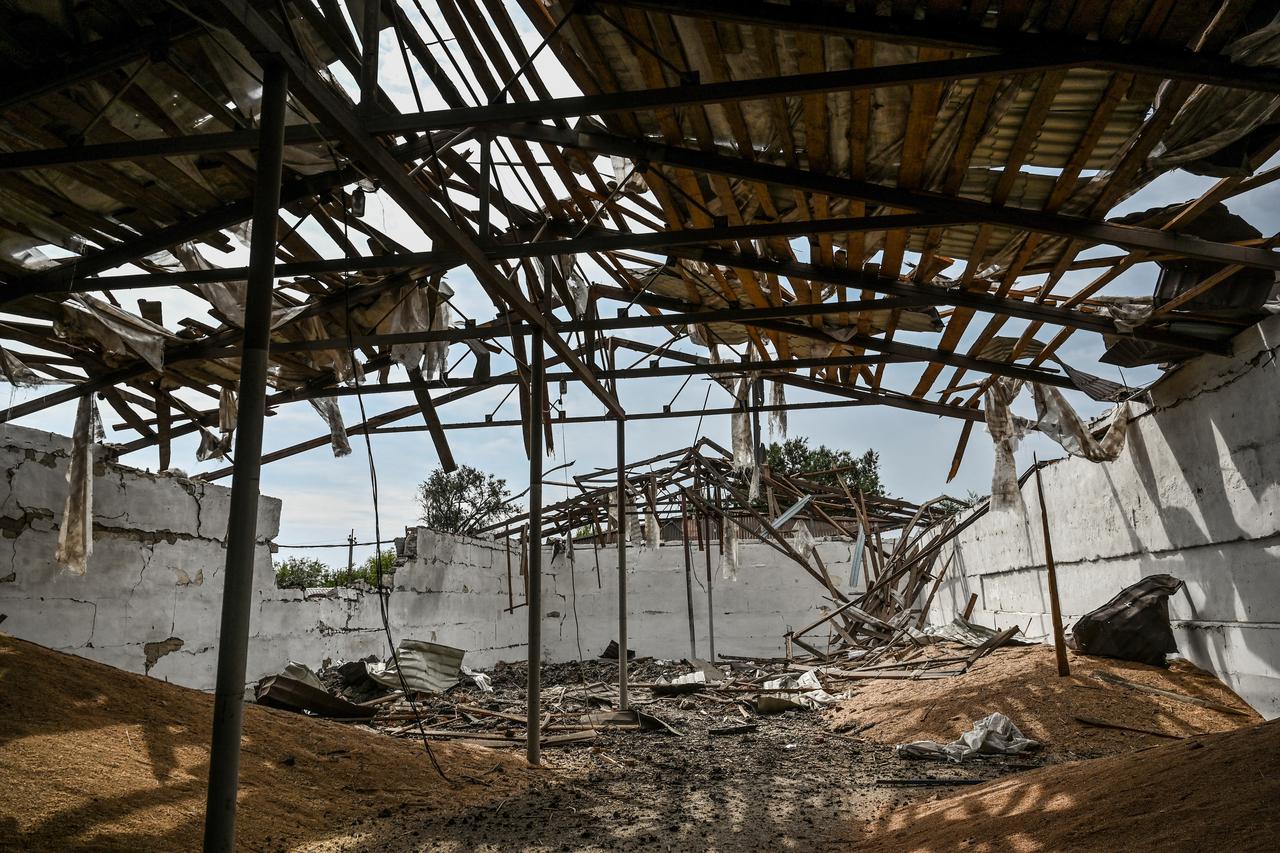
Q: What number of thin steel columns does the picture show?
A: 5